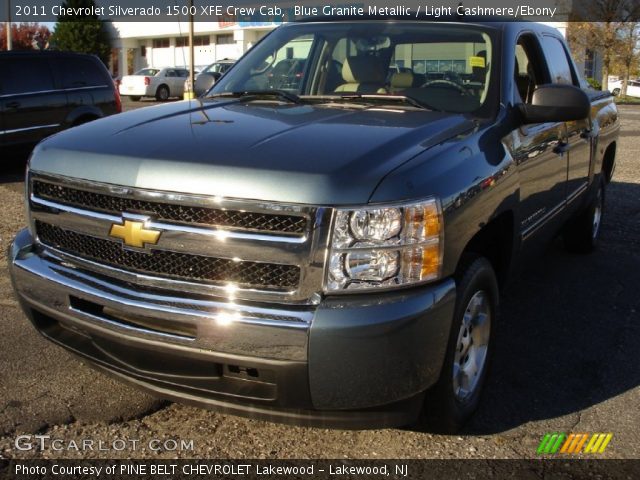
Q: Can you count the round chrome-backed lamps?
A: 2